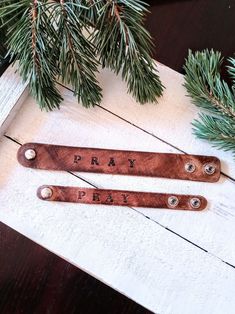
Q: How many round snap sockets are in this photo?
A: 4